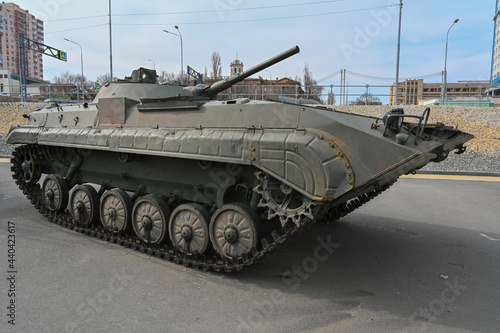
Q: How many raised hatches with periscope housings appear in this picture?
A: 1